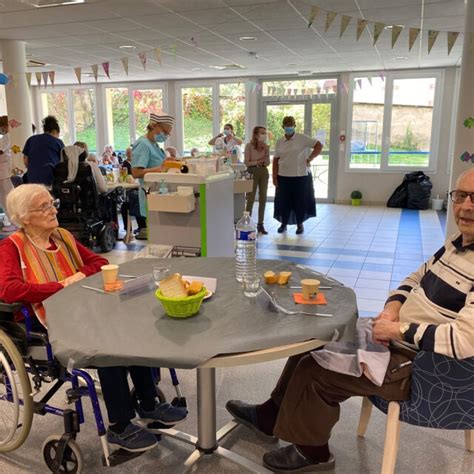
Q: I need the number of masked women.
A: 4